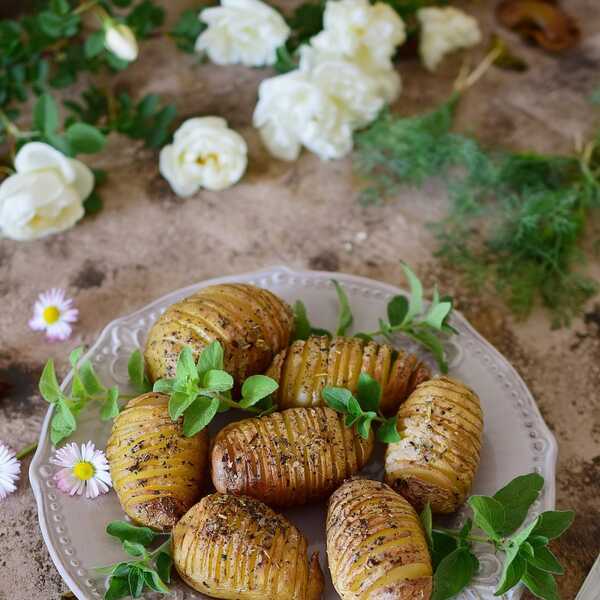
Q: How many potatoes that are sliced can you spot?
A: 7